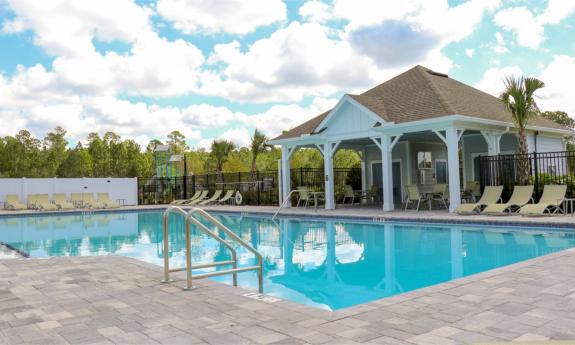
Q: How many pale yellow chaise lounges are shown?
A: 14